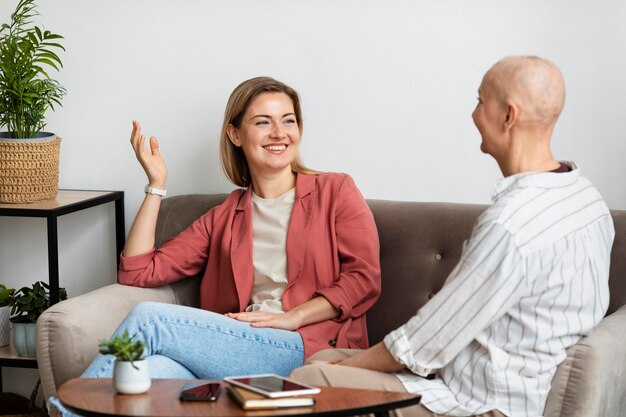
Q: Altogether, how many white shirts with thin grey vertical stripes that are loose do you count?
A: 1